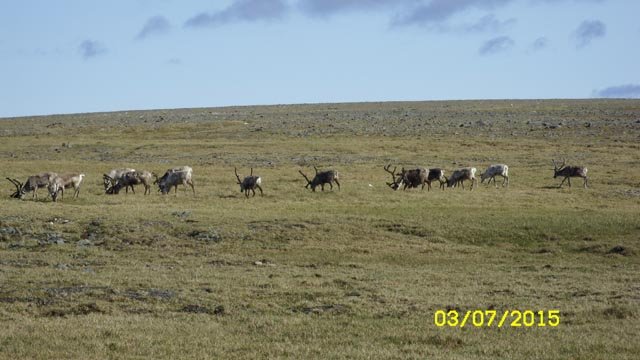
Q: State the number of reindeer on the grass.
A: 12